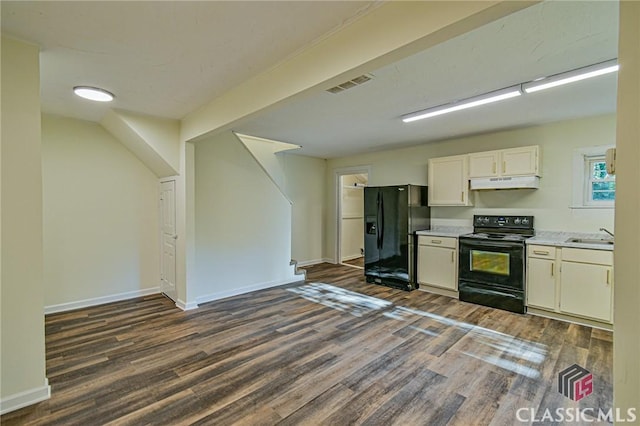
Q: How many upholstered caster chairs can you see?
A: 0